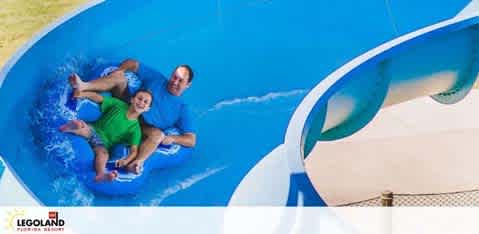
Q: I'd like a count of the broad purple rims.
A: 0